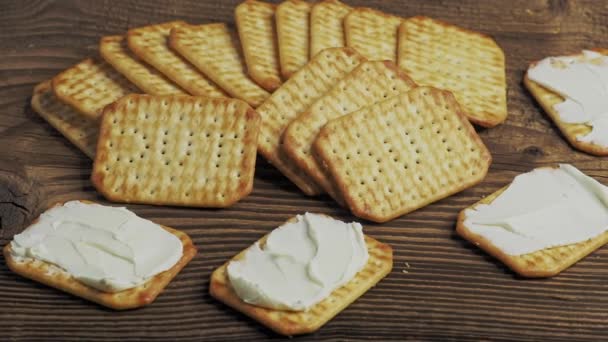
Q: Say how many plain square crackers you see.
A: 14